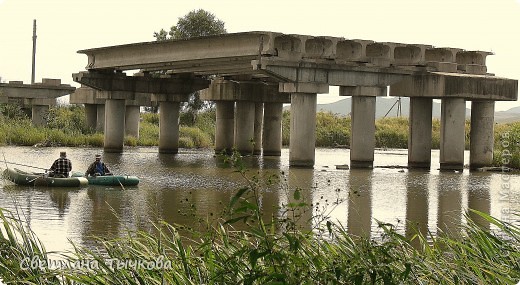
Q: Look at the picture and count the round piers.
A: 15